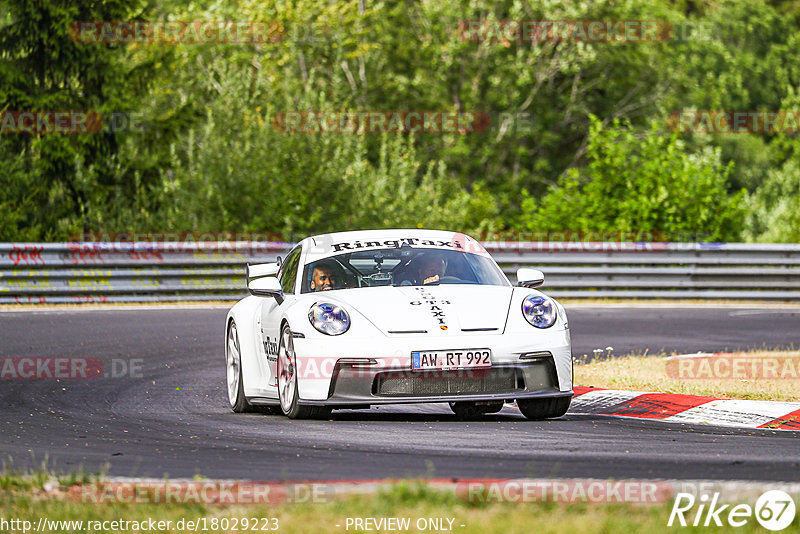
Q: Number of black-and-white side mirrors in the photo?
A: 2